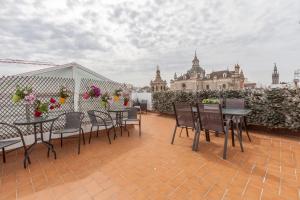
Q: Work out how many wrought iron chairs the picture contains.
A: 4